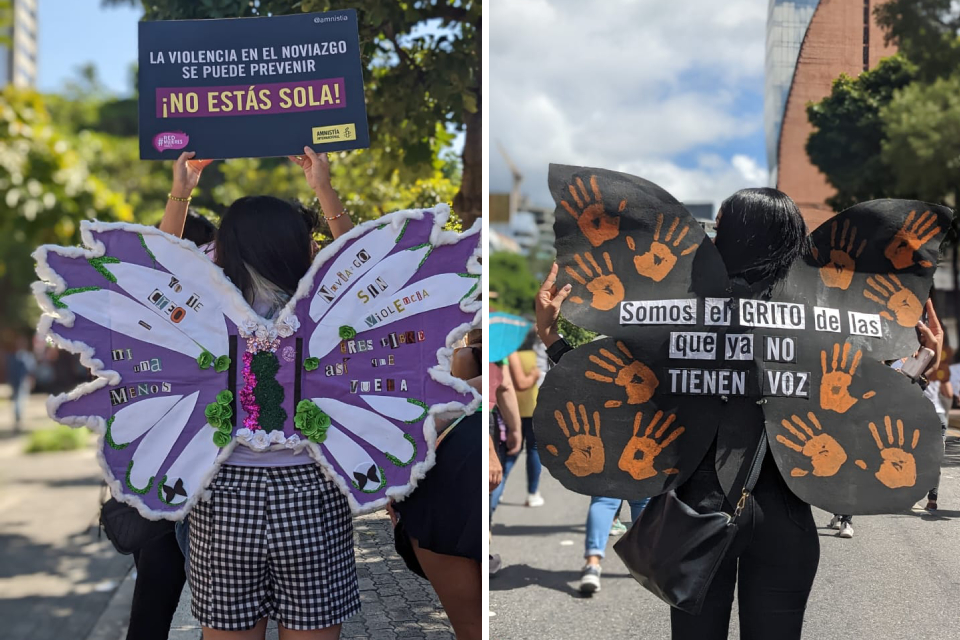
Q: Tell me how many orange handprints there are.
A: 12